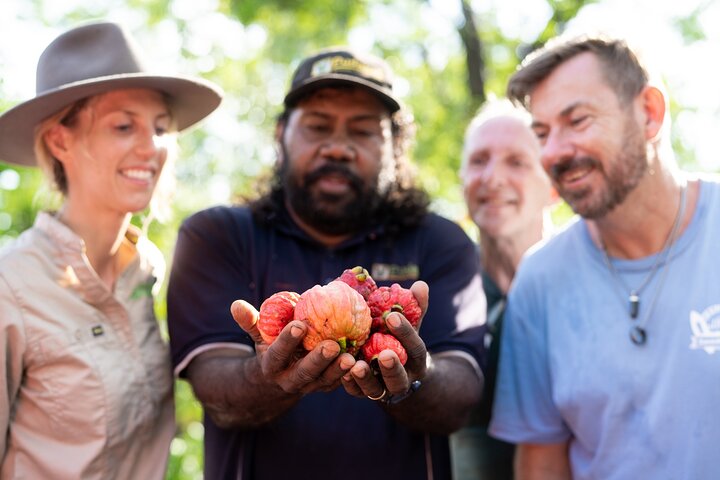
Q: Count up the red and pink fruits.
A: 5